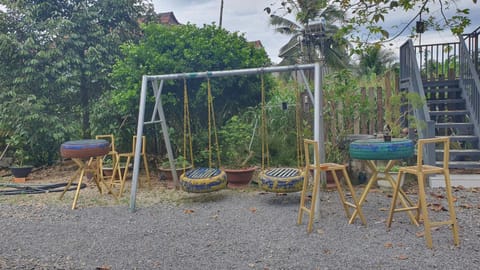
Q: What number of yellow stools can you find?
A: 4